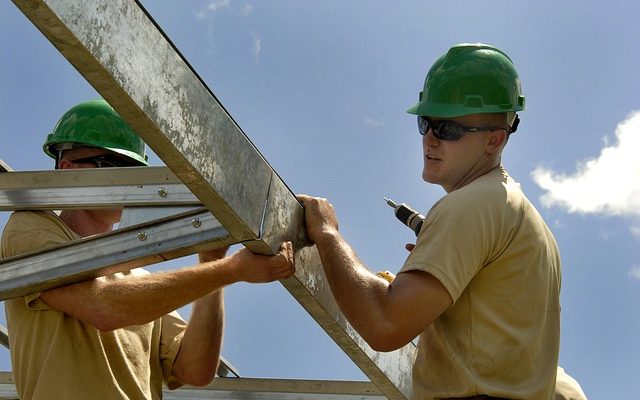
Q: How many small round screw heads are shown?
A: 3